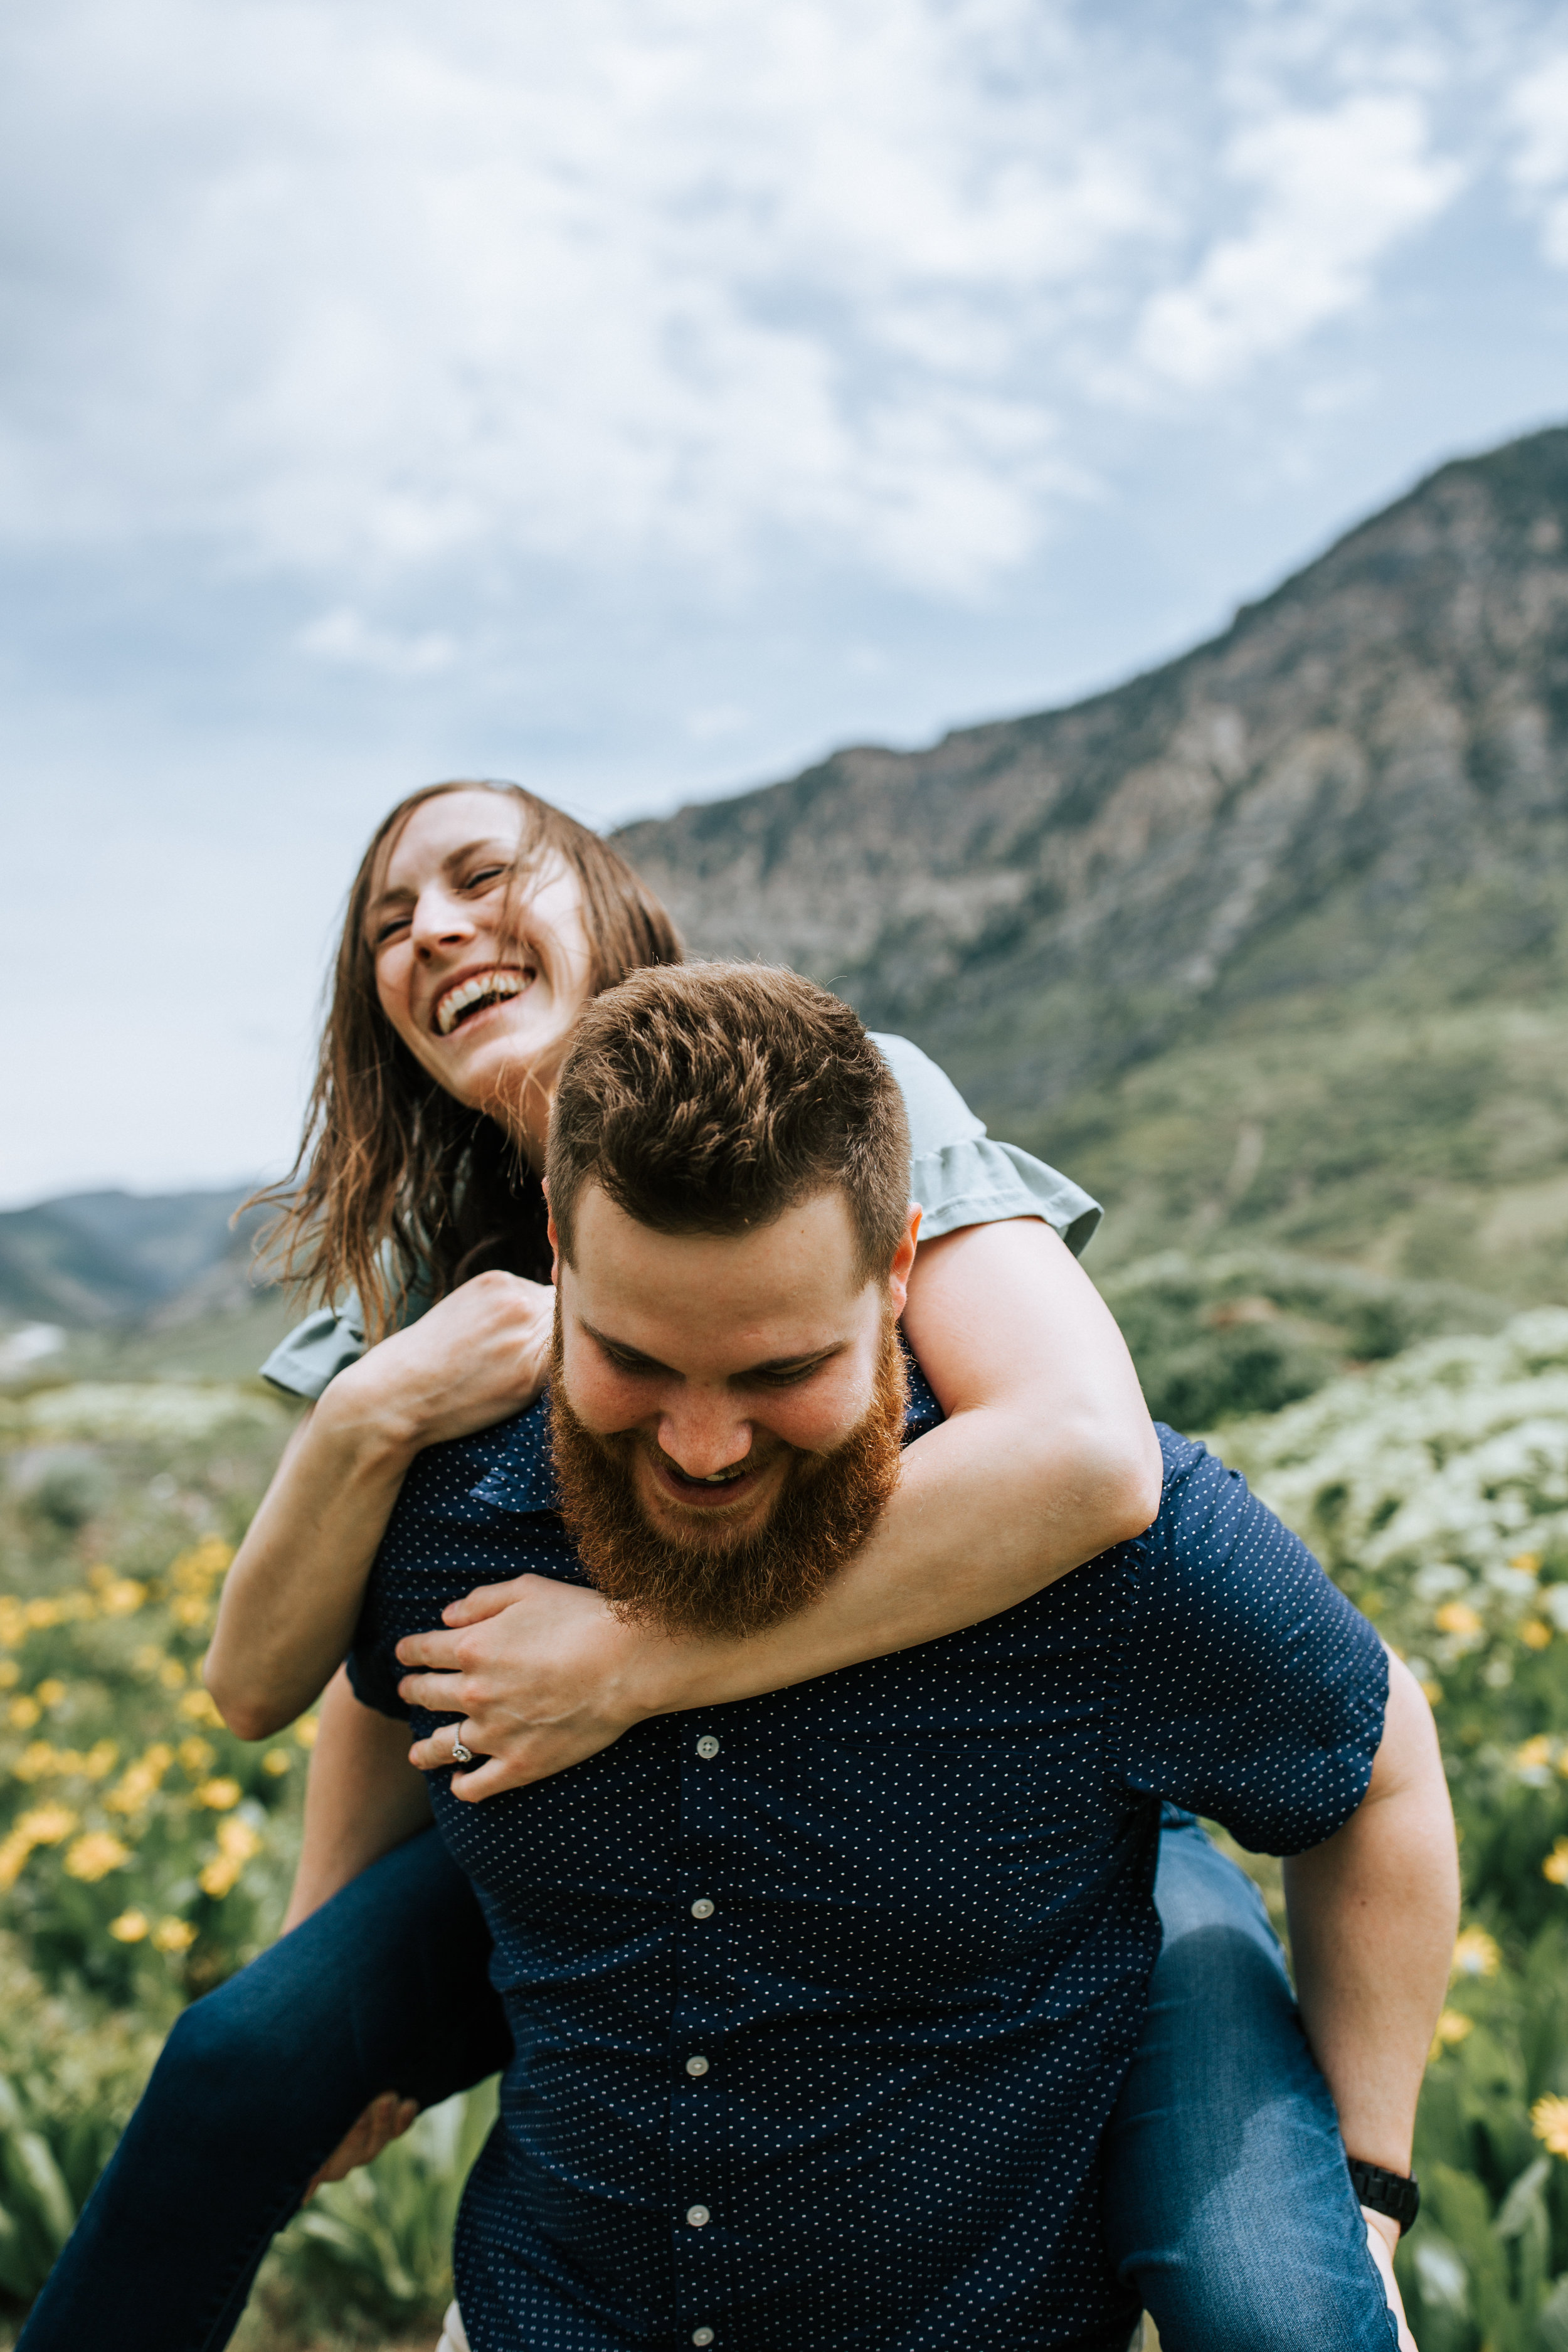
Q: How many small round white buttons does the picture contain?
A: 5